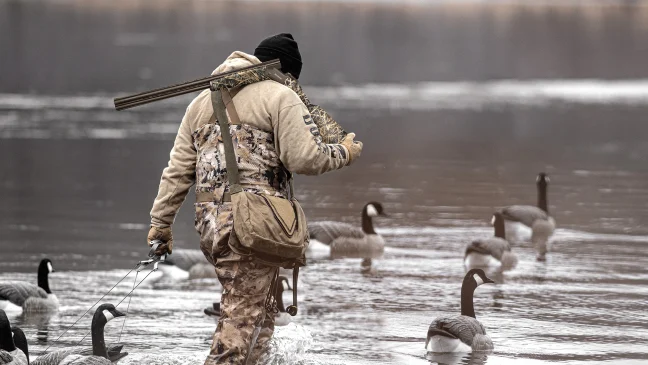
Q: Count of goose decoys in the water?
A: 10